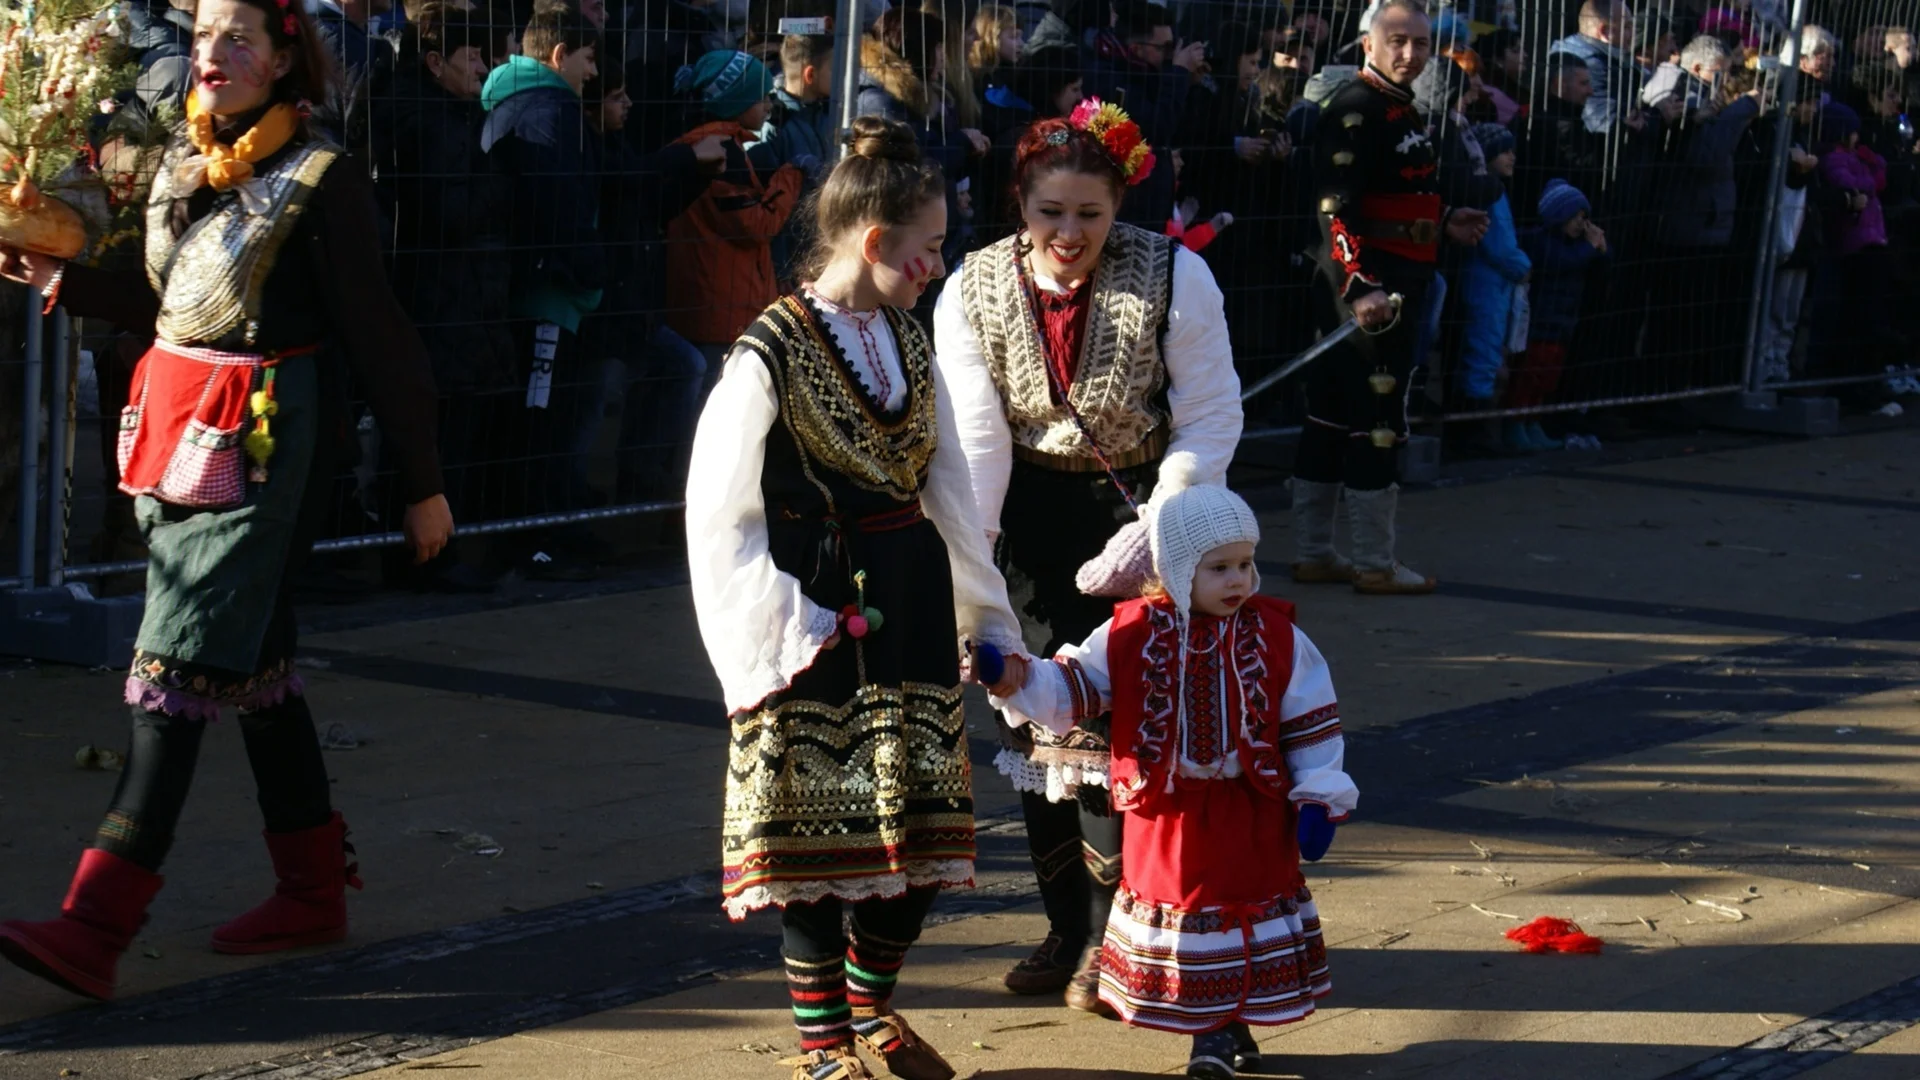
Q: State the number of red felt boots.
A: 2